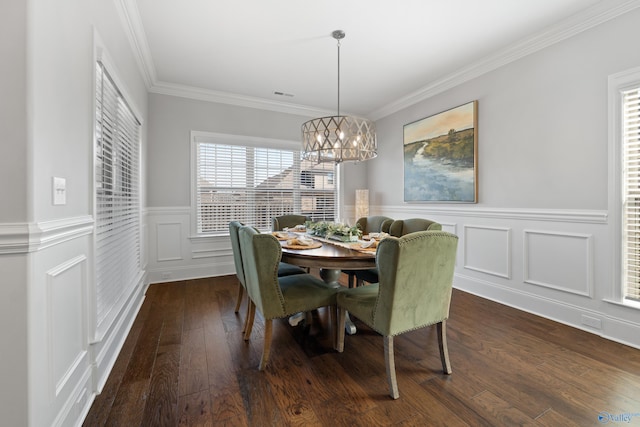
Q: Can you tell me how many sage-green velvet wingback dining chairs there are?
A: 6